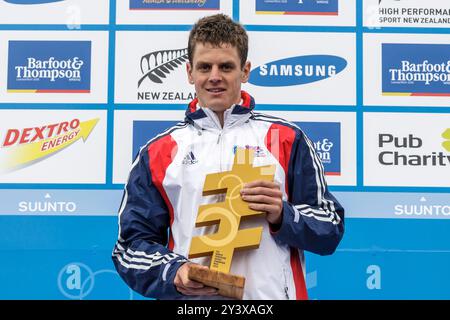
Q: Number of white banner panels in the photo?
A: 12